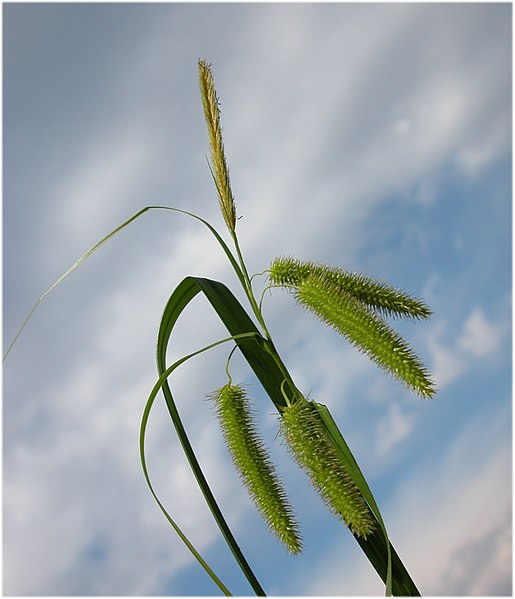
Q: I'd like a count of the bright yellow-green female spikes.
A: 4